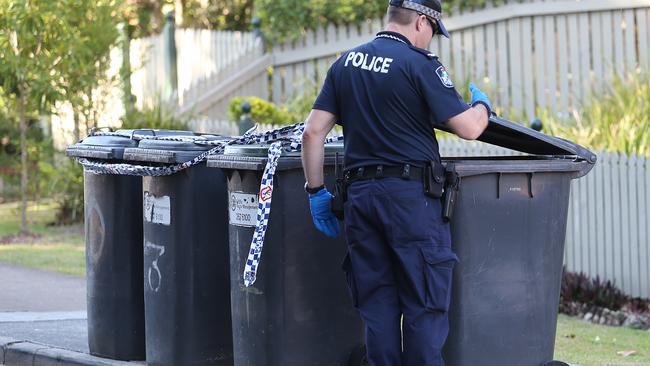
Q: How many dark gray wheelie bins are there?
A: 4